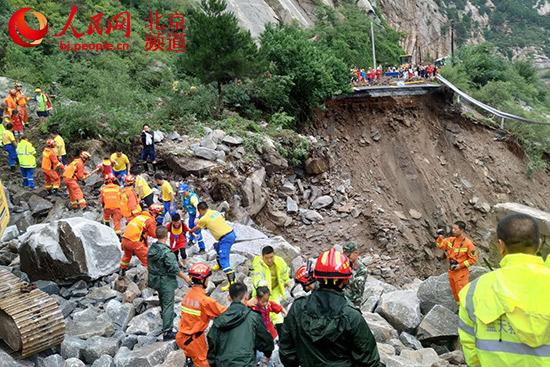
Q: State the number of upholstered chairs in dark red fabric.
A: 0